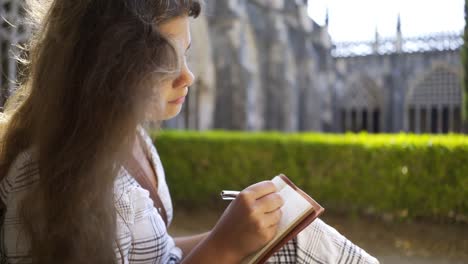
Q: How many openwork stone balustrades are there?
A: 1